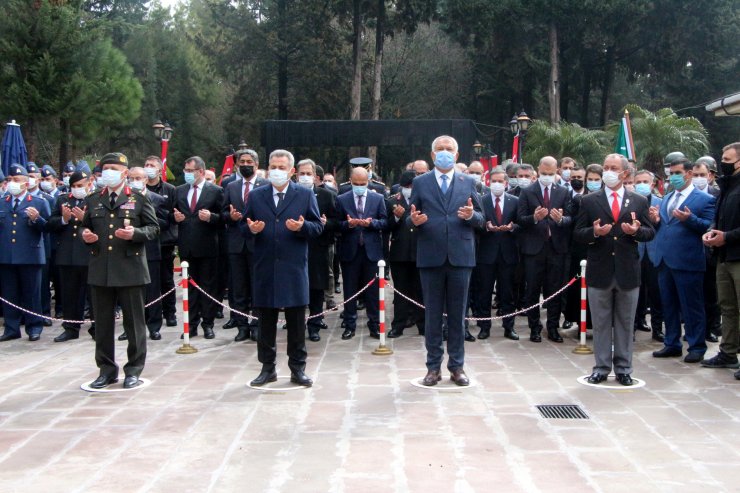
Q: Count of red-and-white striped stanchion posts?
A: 3